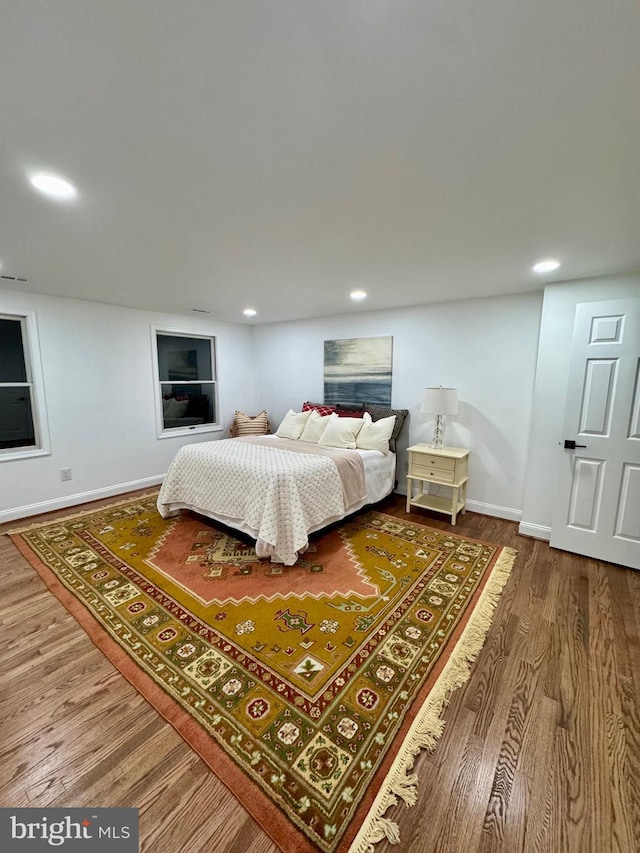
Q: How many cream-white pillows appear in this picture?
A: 4